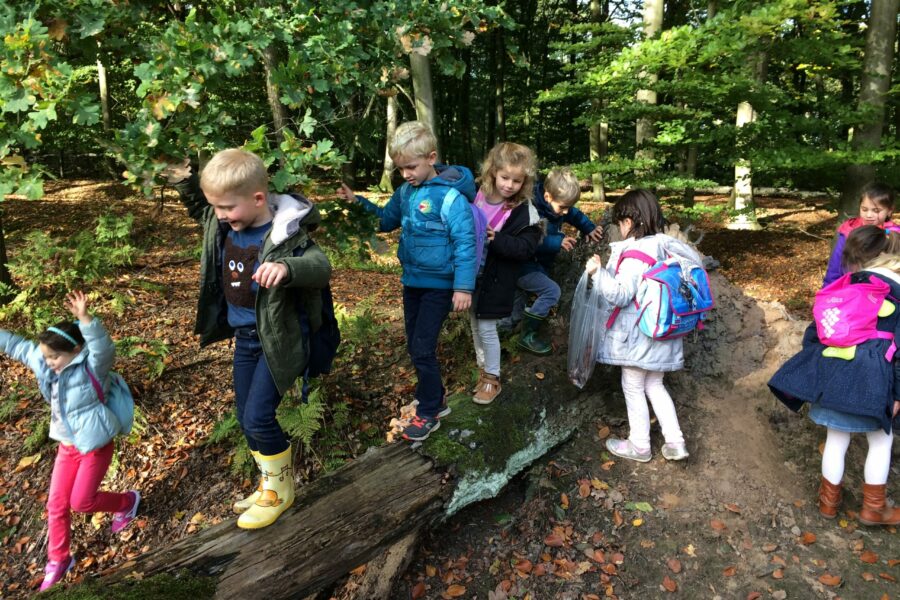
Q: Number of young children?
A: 8